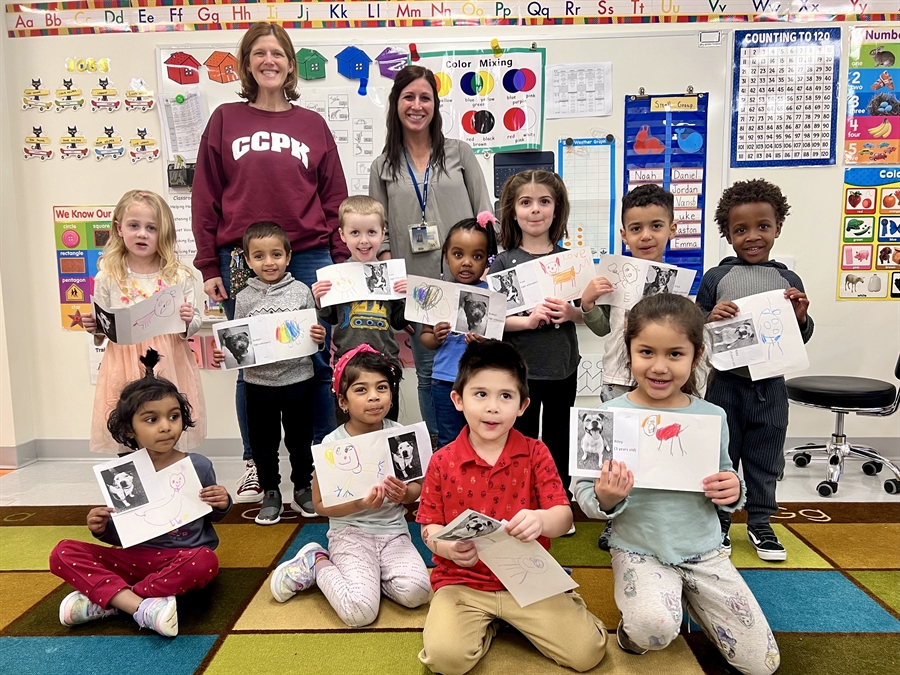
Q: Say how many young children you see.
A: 11